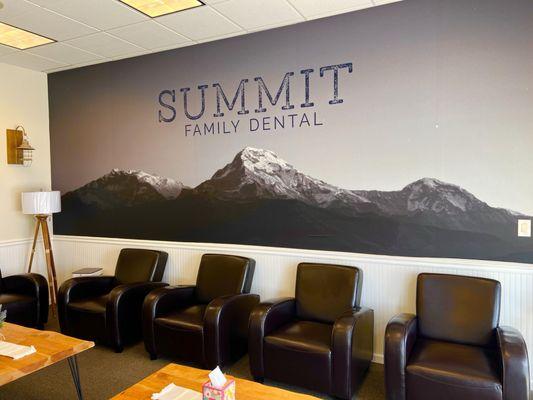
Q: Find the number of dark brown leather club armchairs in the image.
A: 5